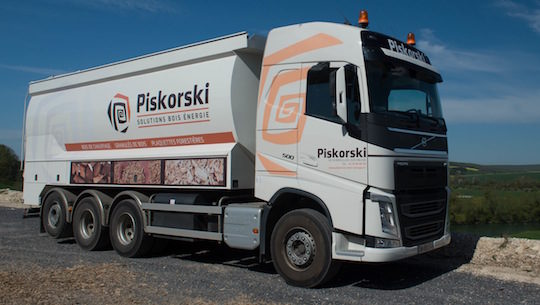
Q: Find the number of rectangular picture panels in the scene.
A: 3